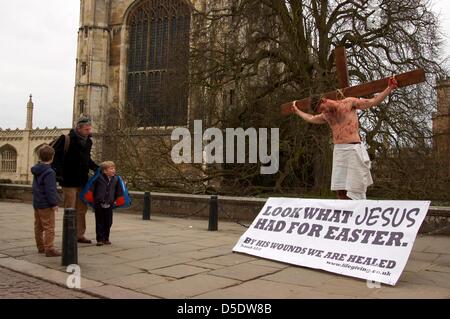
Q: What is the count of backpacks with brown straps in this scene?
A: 1